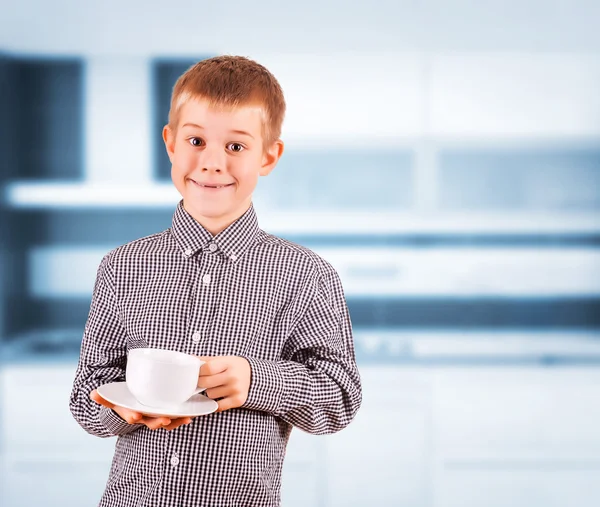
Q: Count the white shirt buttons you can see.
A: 6